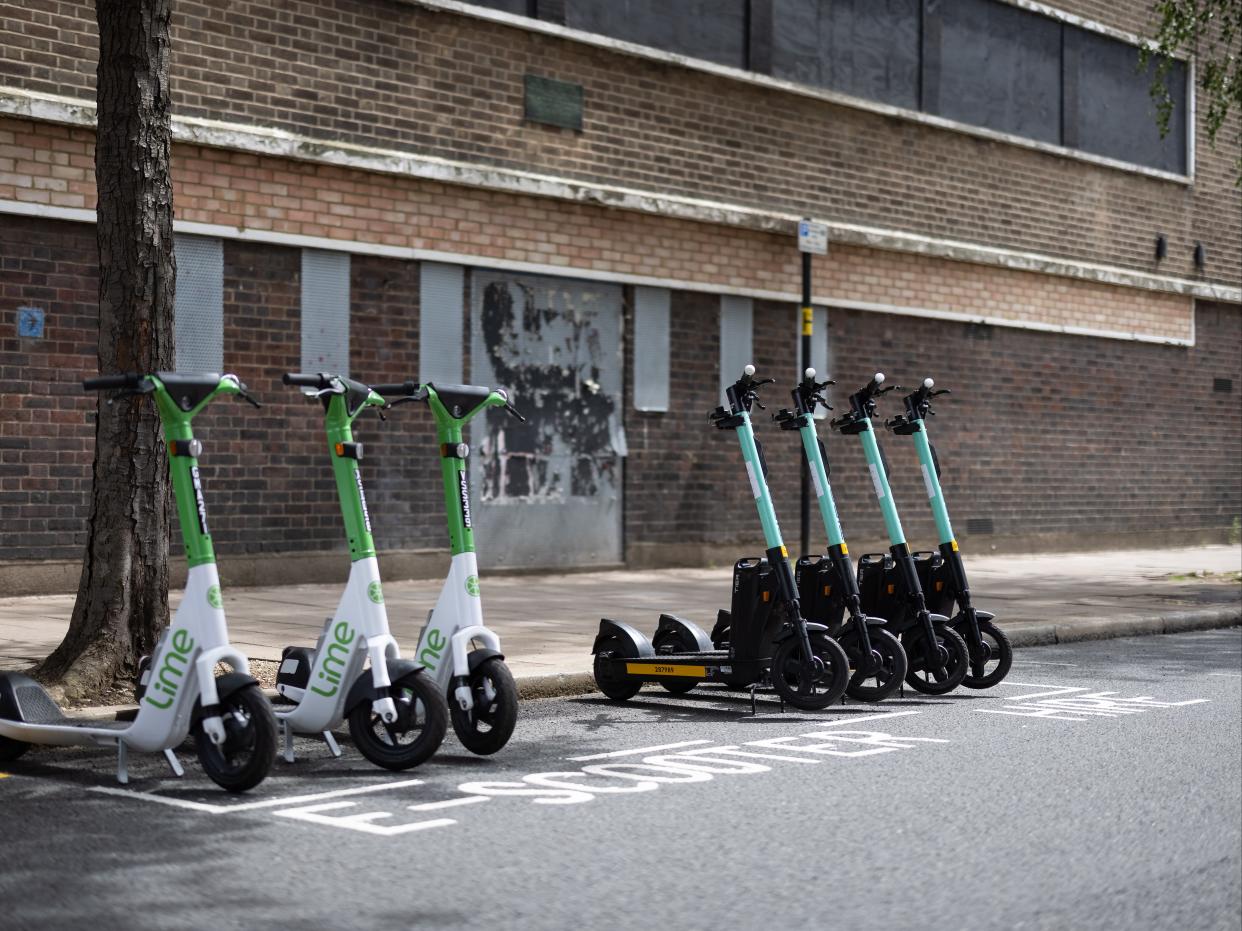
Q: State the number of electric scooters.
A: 7